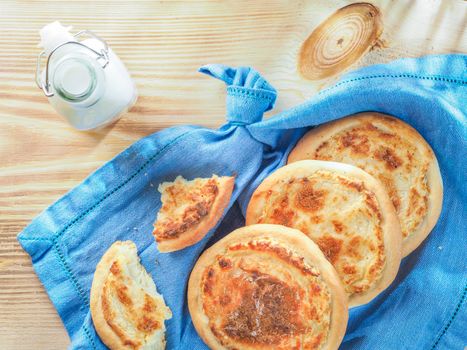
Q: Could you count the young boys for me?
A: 0